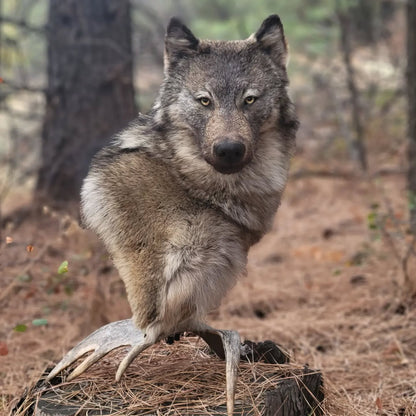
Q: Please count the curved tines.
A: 4